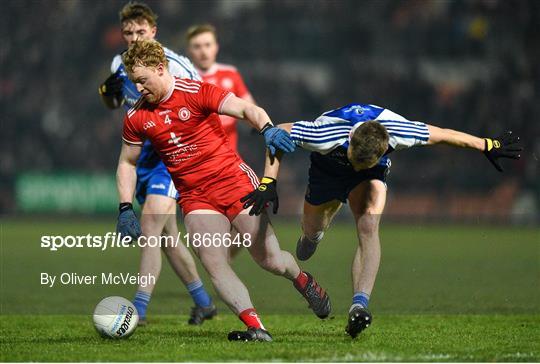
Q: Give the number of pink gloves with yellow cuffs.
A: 0